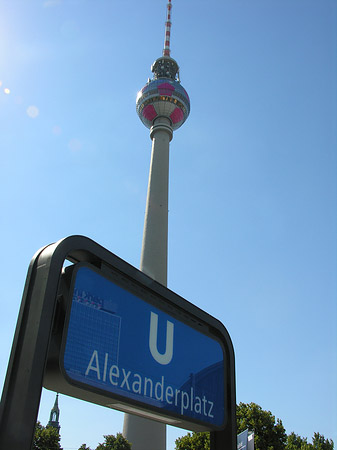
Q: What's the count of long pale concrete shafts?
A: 1